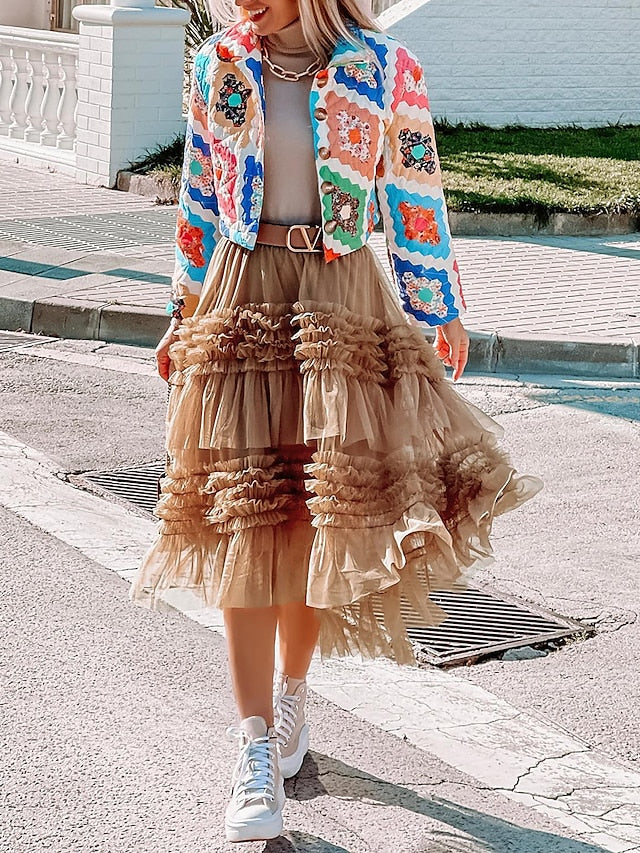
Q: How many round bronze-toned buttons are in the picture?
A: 5